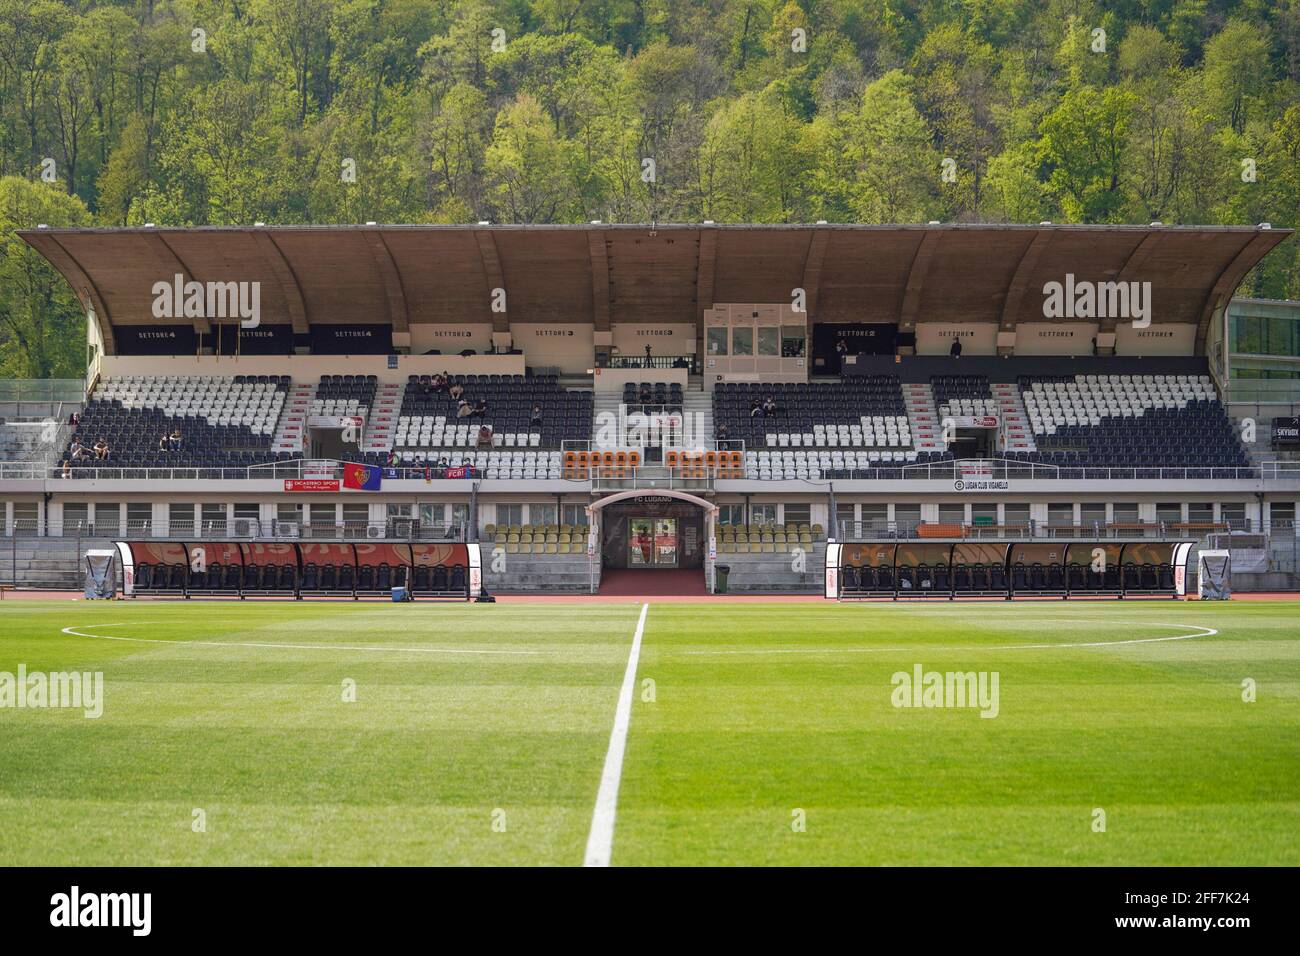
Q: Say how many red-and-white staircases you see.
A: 4